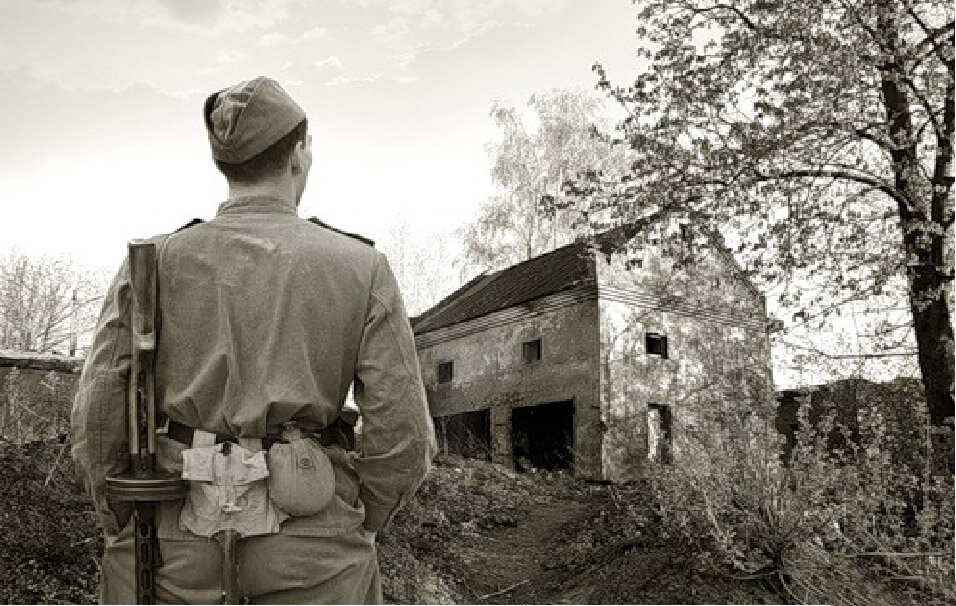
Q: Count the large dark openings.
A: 2